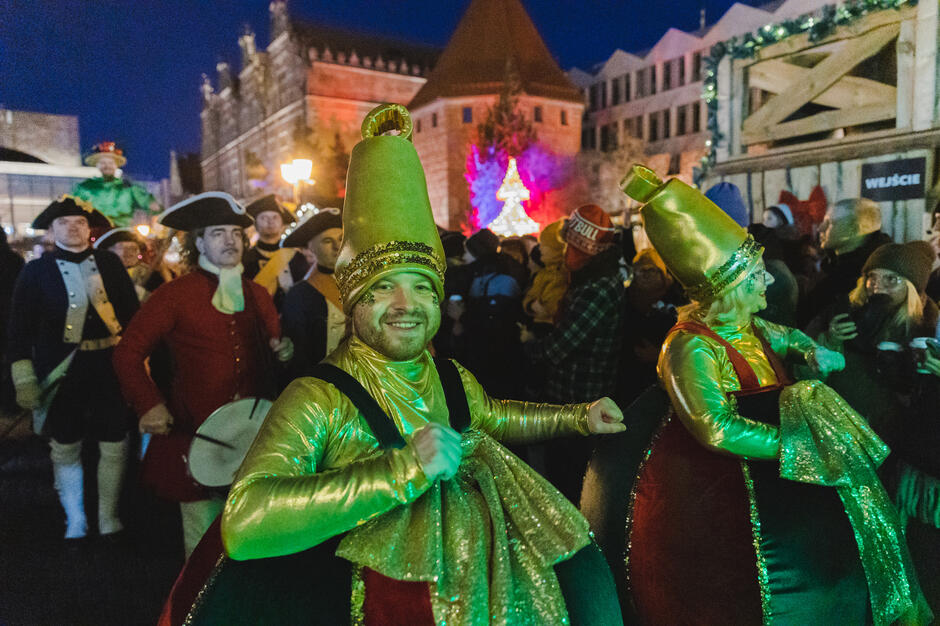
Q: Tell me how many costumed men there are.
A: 7